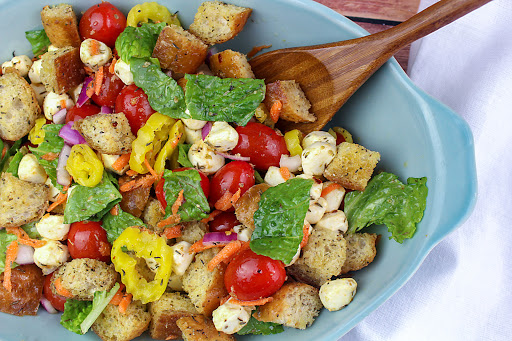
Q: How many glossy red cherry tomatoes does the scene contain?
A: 11